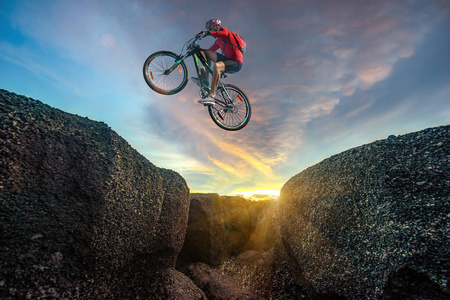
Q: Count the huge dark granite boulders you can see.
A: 2